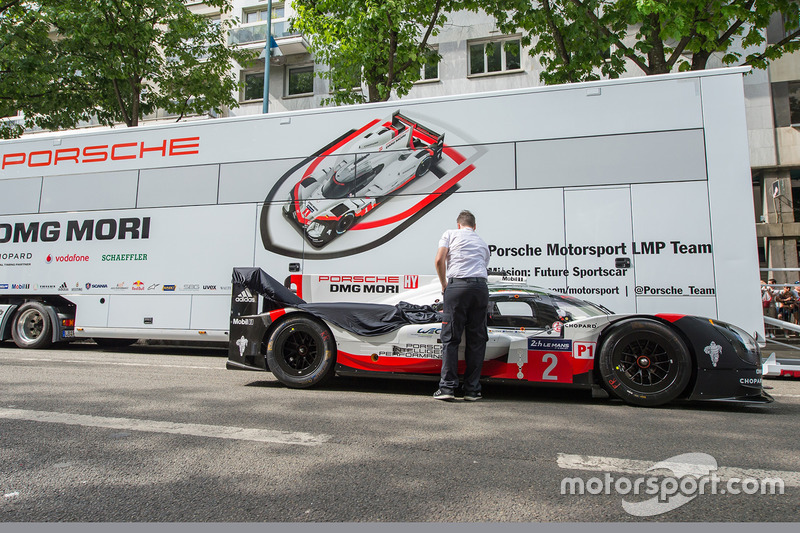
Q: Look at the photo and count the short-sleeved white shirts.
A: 1